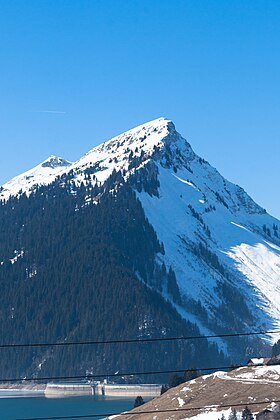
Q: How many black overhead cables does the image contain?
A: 3